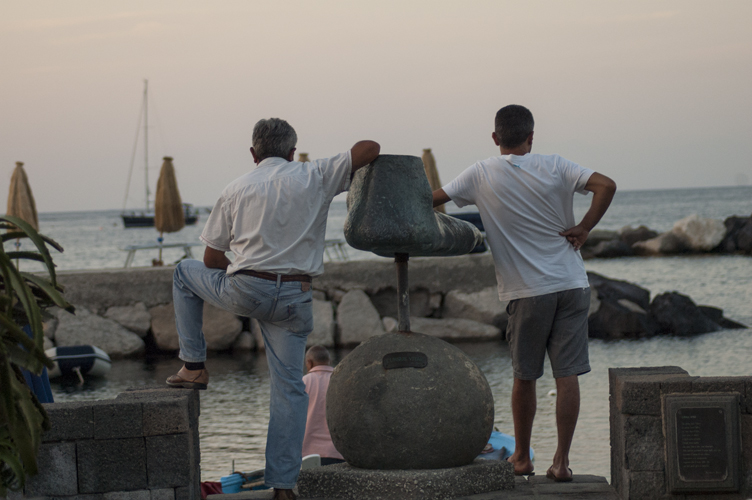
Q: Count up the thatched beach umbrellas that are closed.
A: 4